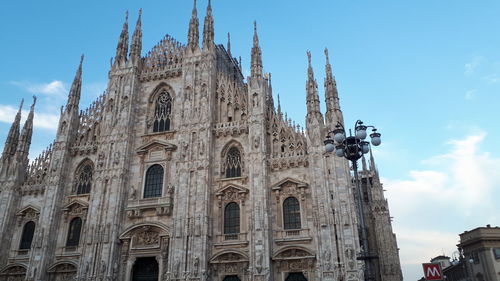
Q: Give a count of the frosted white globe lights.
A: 6